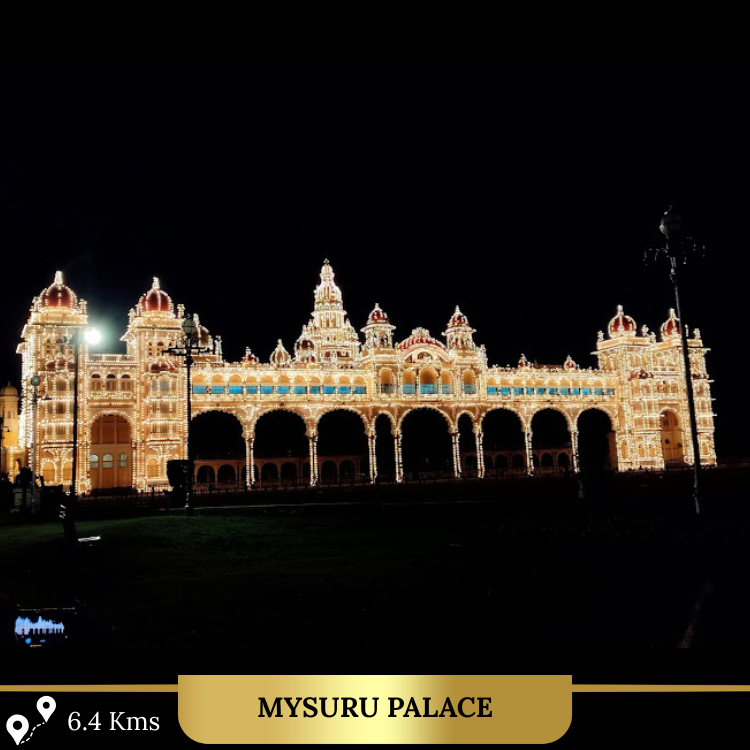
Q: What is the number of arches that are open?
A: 9